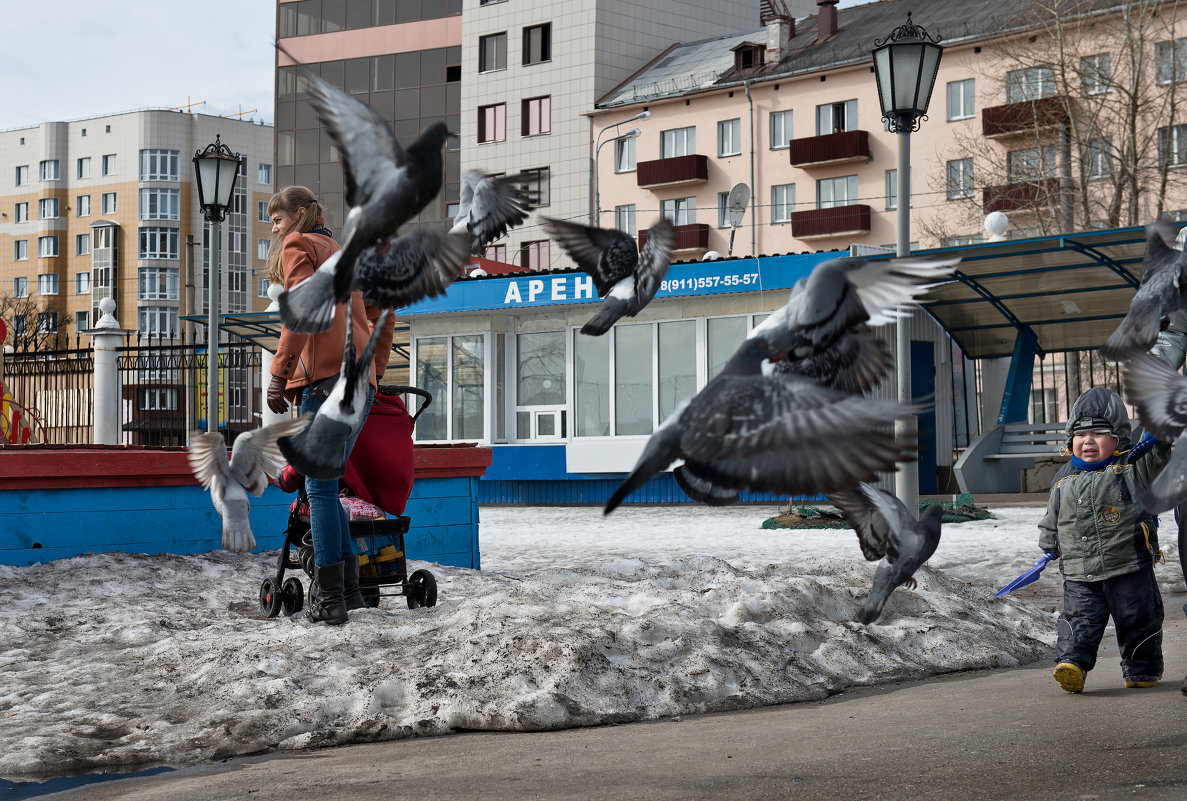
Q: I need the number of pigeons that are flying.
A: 12